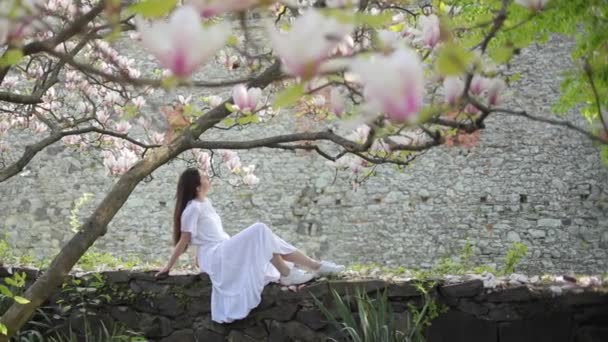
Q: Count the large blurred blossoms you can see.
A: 3